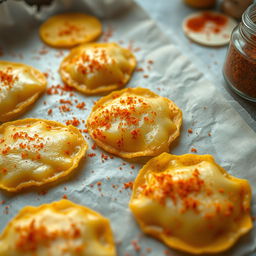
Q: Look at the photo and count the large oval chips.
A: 6